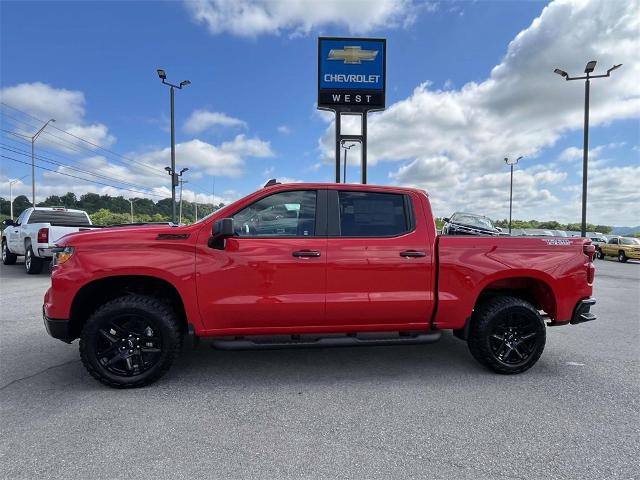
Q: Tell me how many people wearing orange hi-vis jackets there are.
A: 0